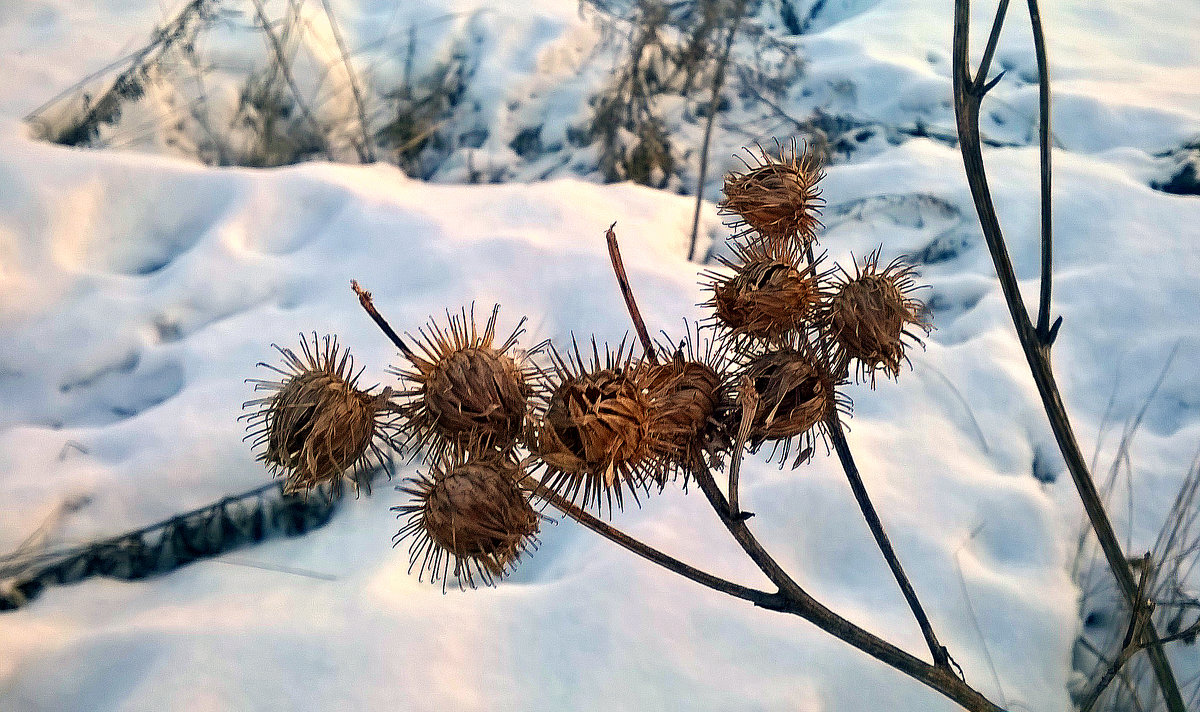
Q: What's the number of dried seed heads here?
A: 9